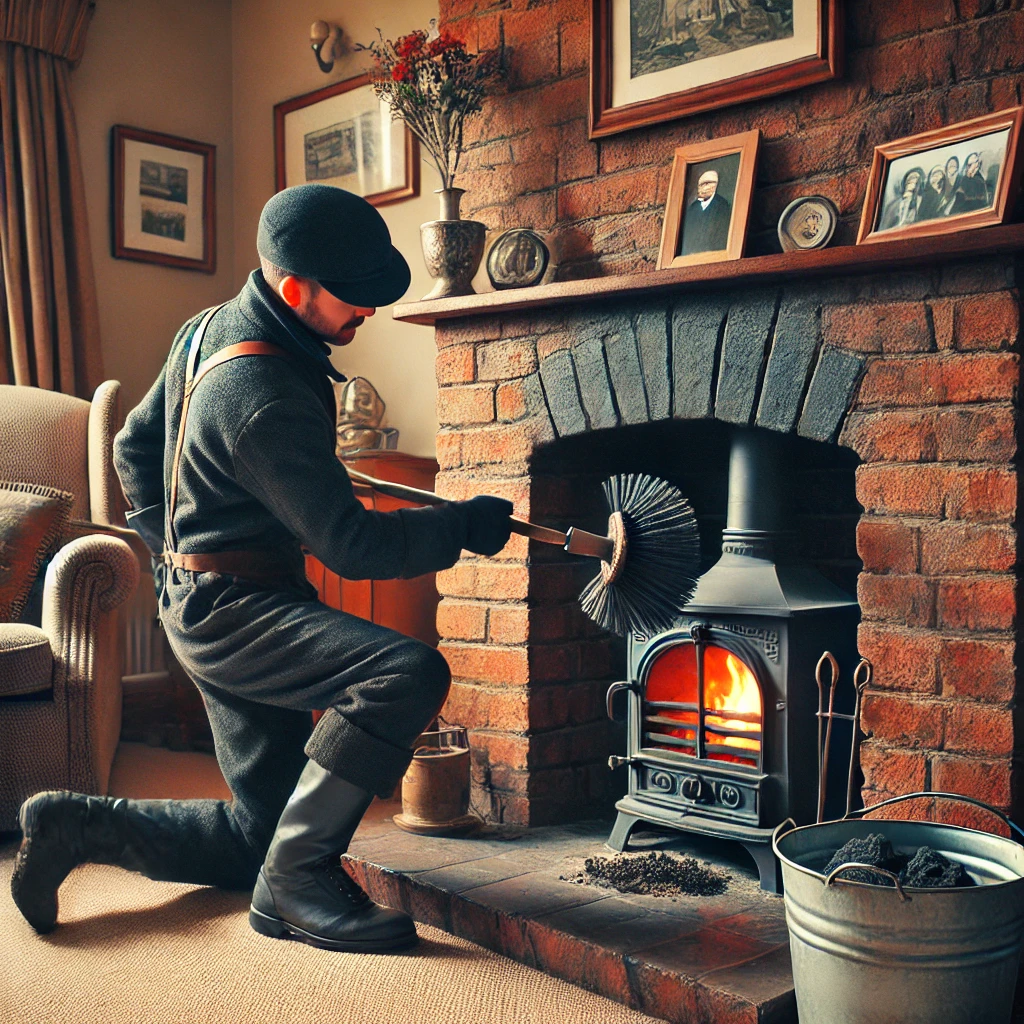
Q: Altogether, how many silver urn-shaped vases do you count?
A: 1